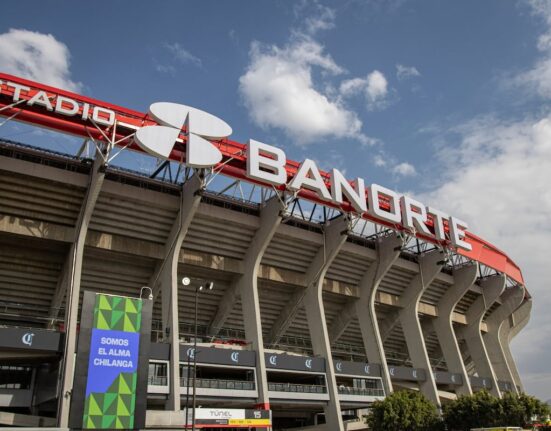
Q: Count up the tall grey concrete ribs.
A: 10